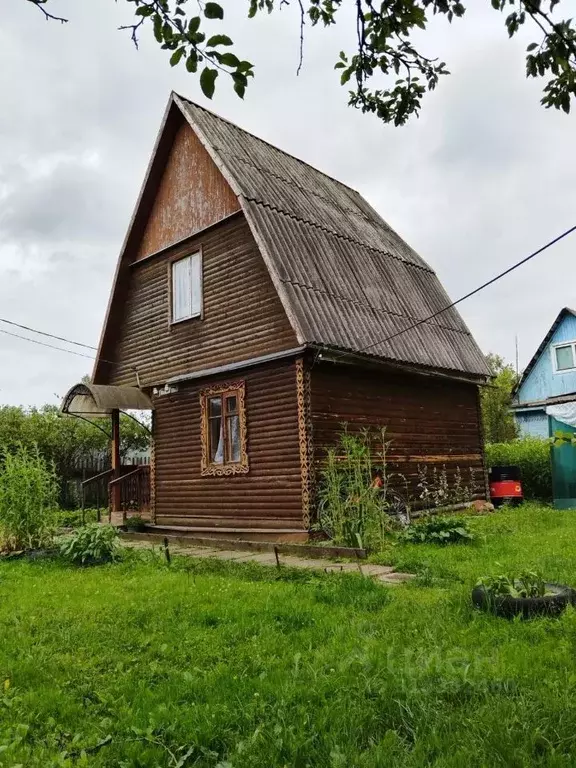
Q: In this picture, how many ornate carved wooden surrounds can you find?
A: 1